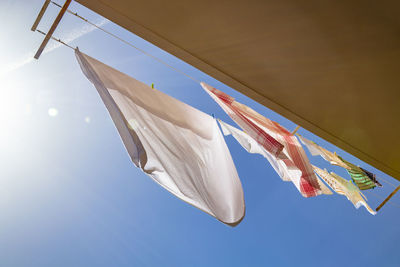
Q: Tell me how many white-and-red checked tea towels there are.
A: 1